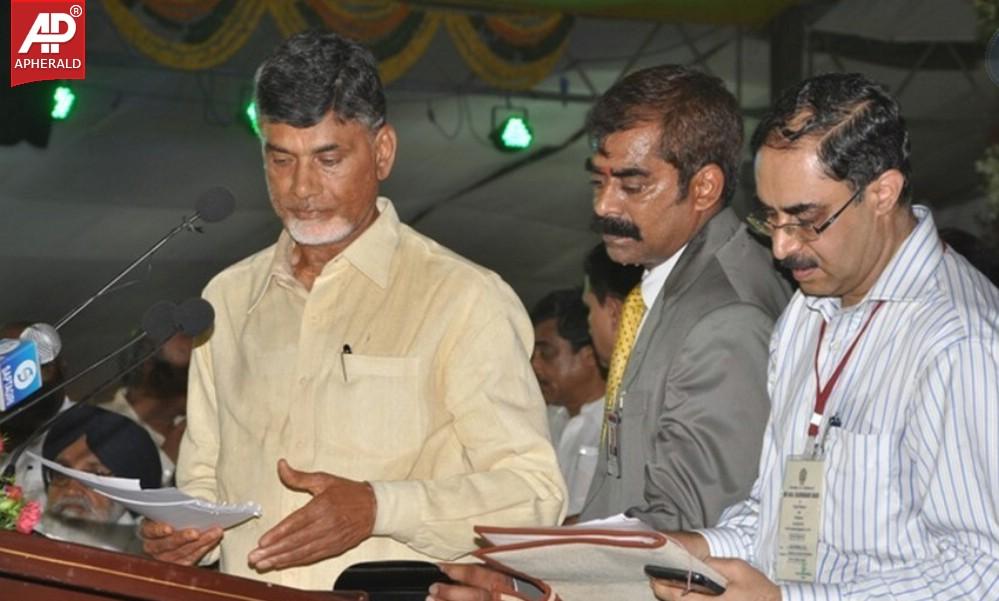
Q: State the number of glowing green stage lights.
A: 3